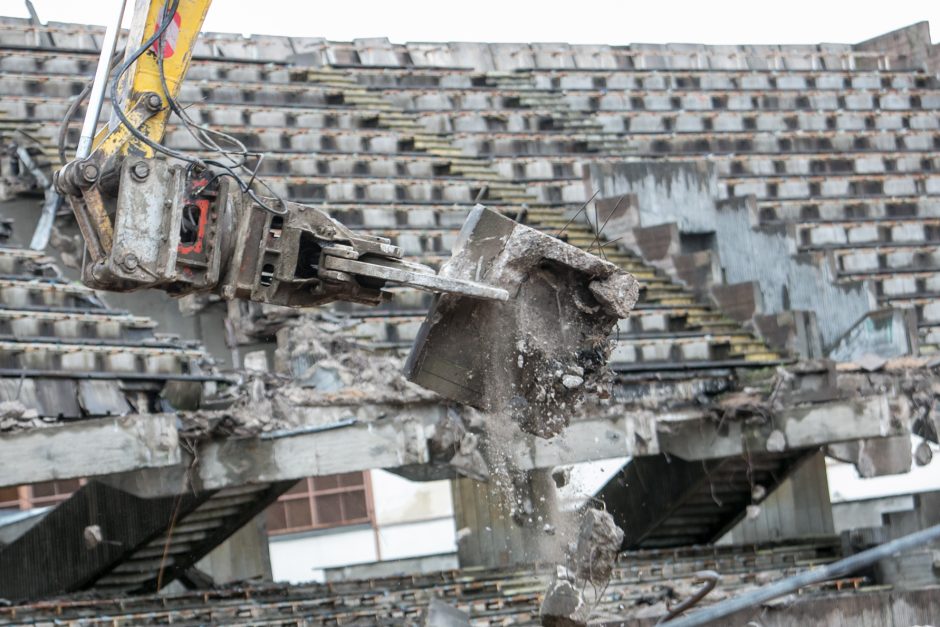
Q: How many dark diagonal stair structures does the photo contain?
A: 2